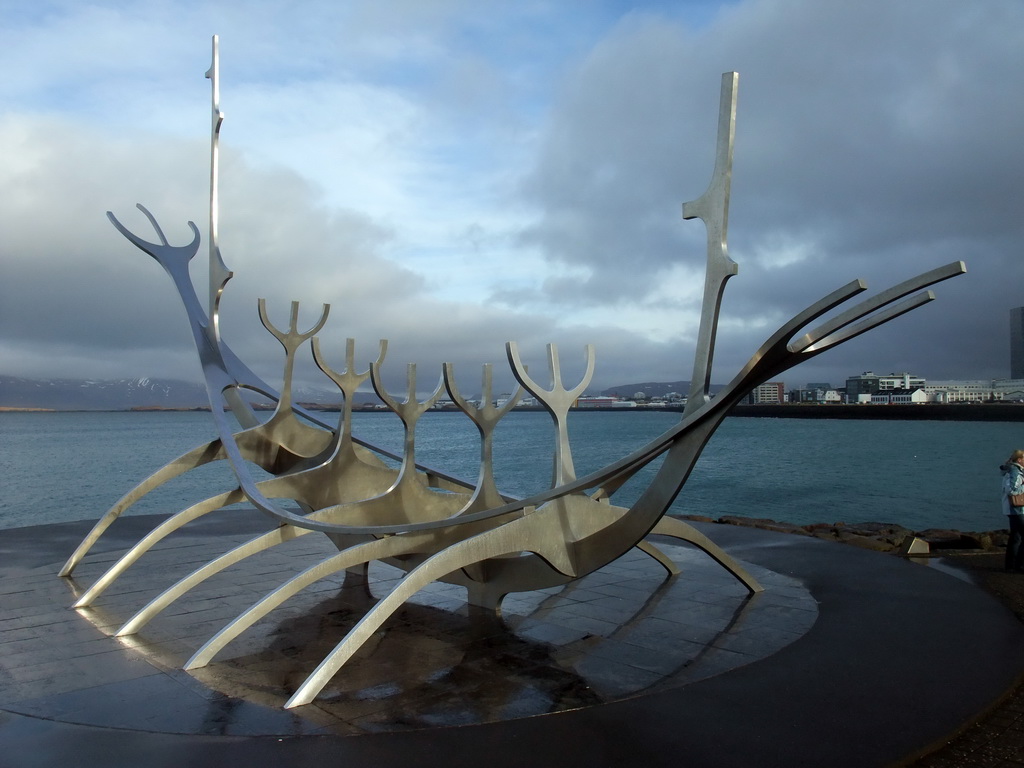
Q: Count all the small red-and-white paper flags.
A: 0